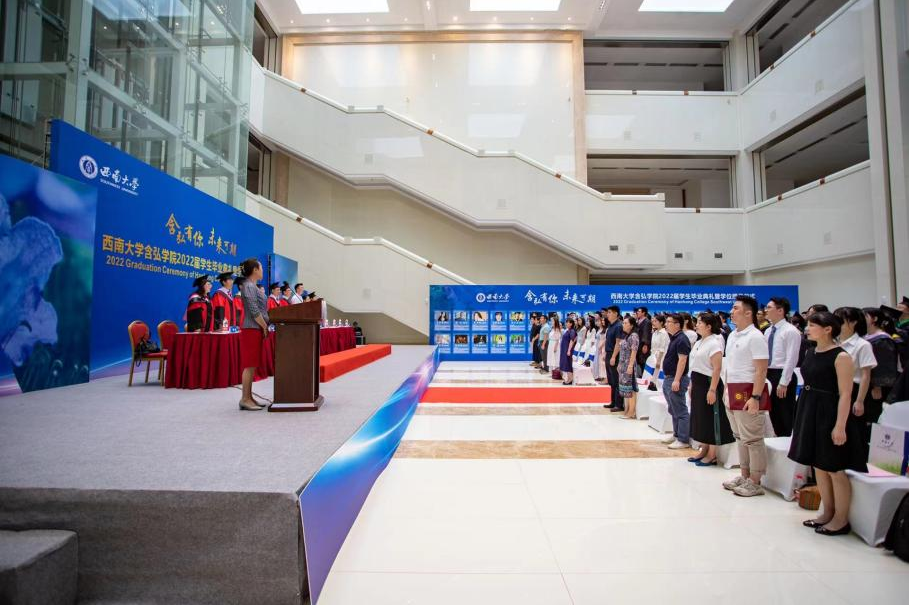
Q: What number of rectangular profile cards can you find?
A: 10